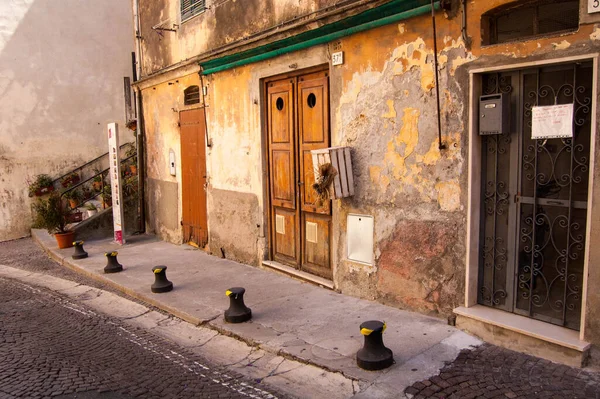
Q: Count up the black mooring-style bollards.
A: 5